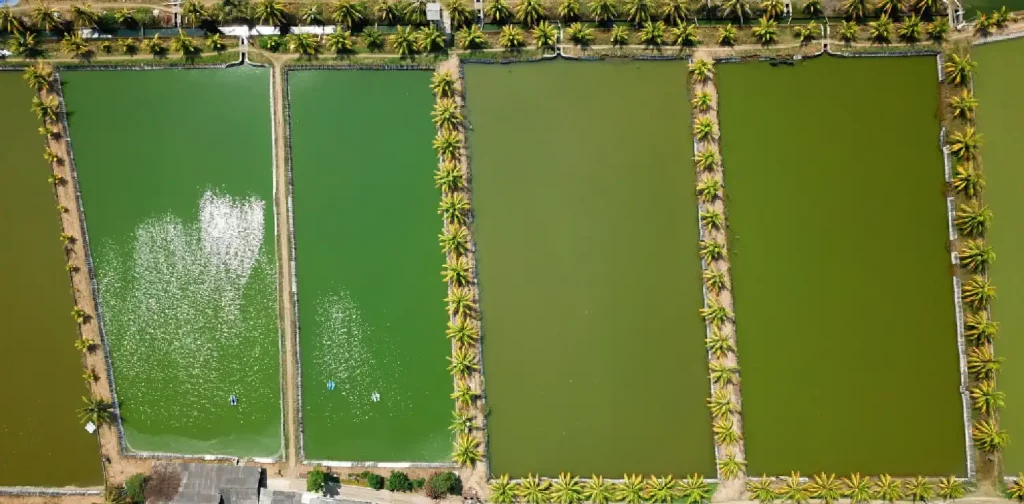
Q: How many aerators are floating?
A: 3